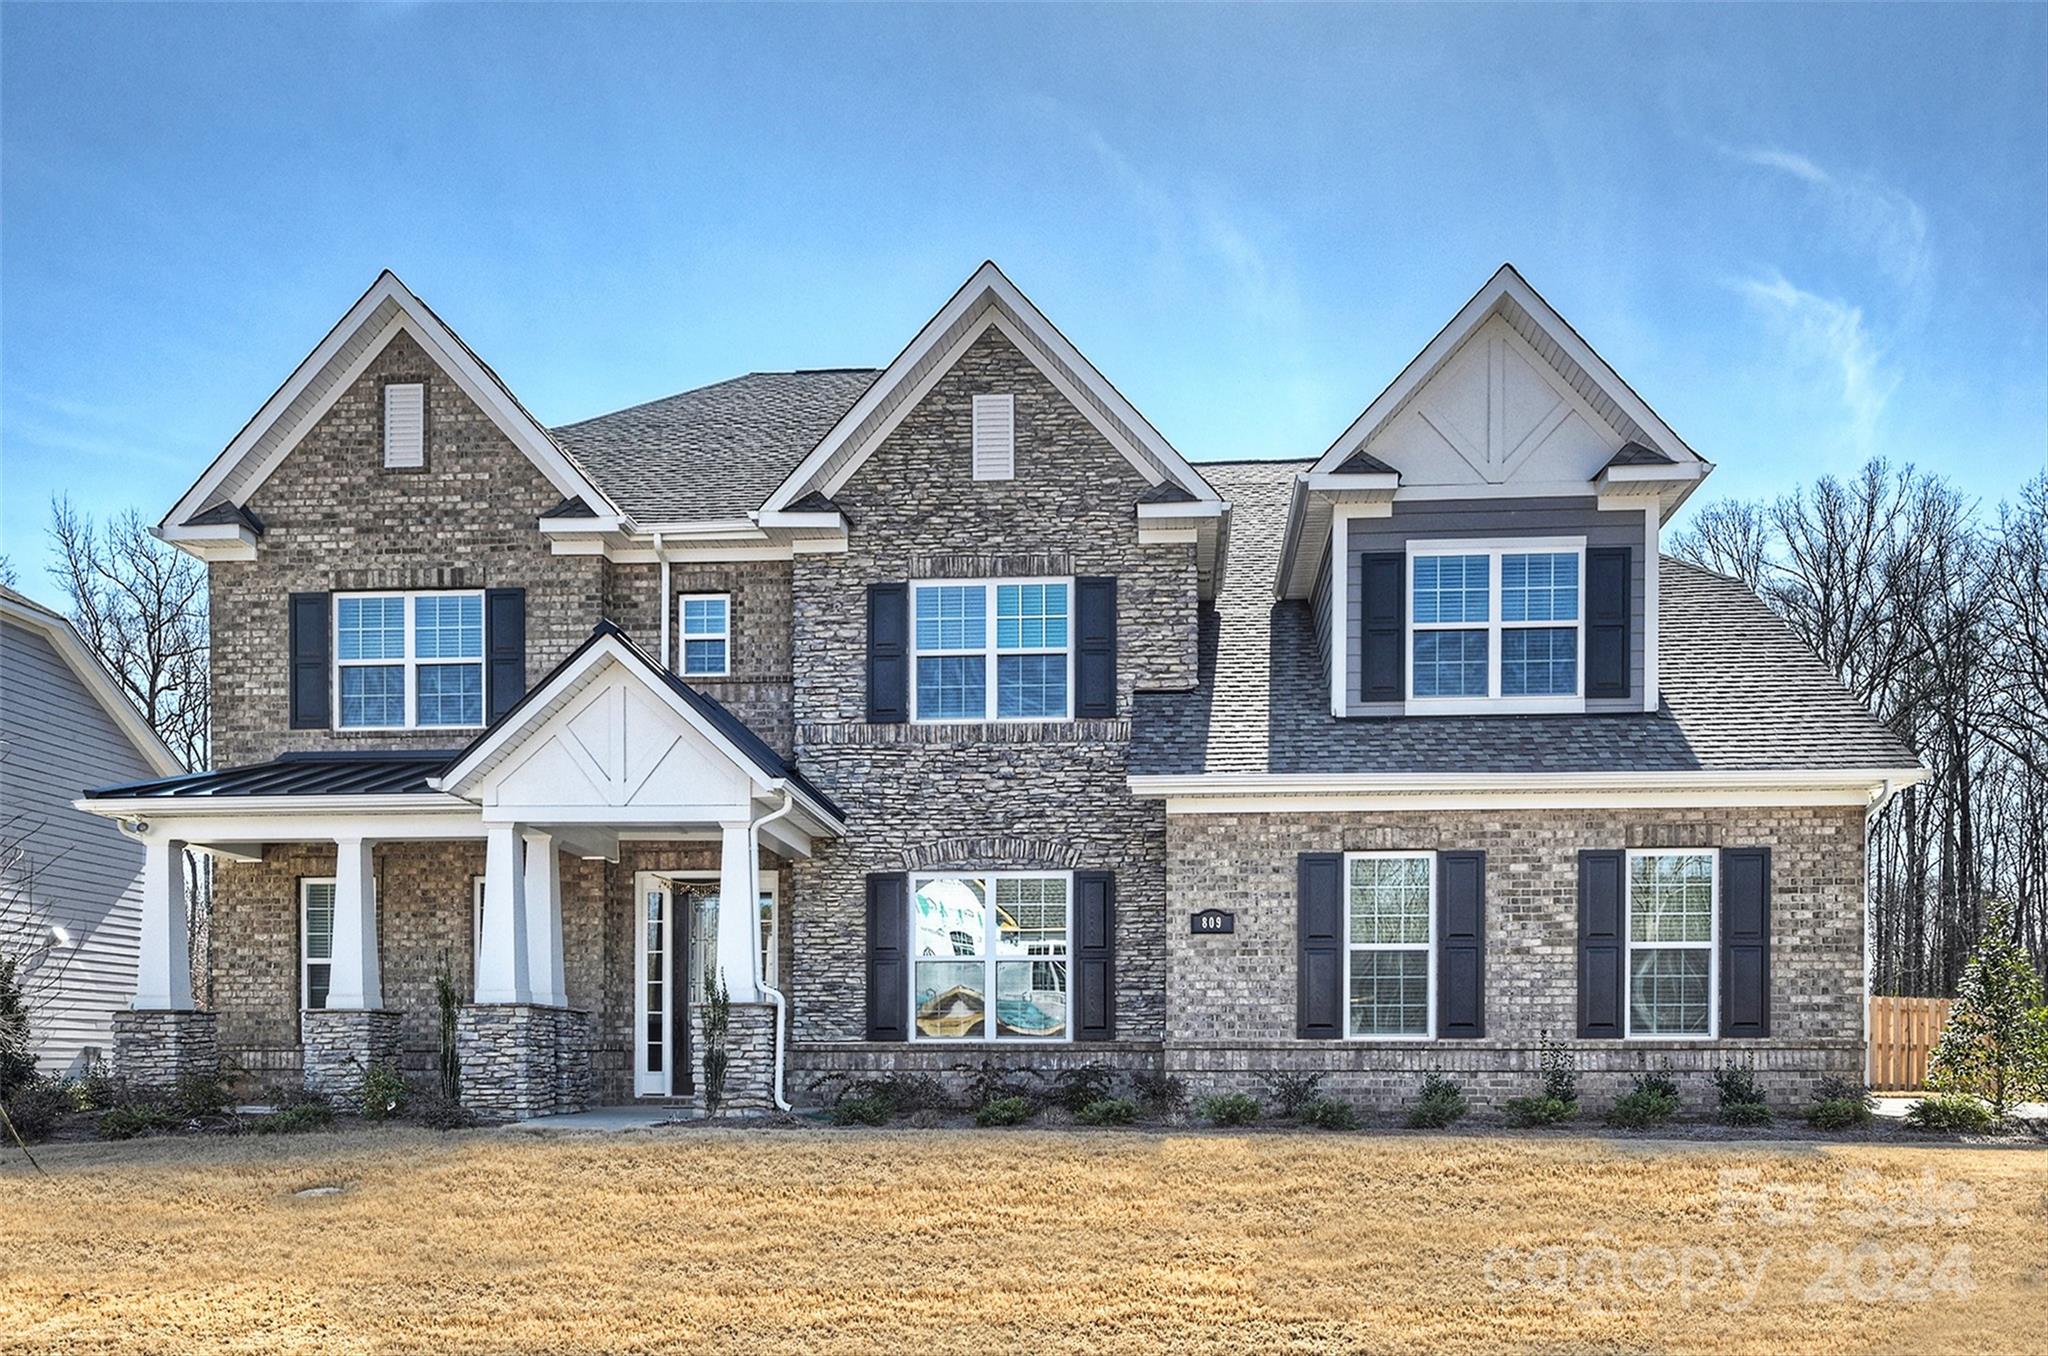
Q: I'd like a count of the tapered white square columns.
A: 5